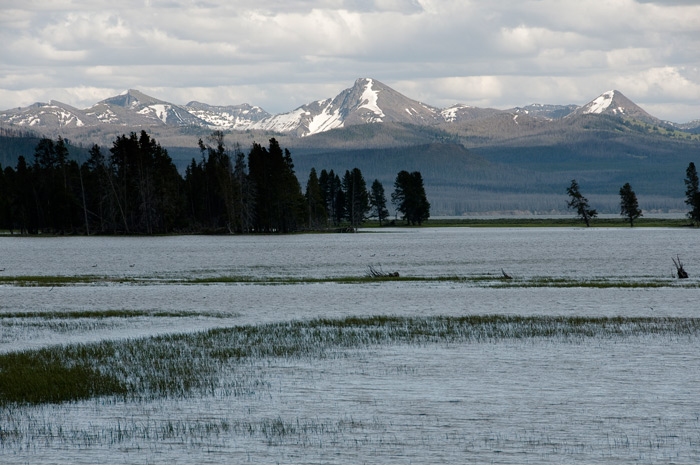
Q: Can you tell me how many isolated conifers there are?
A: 3